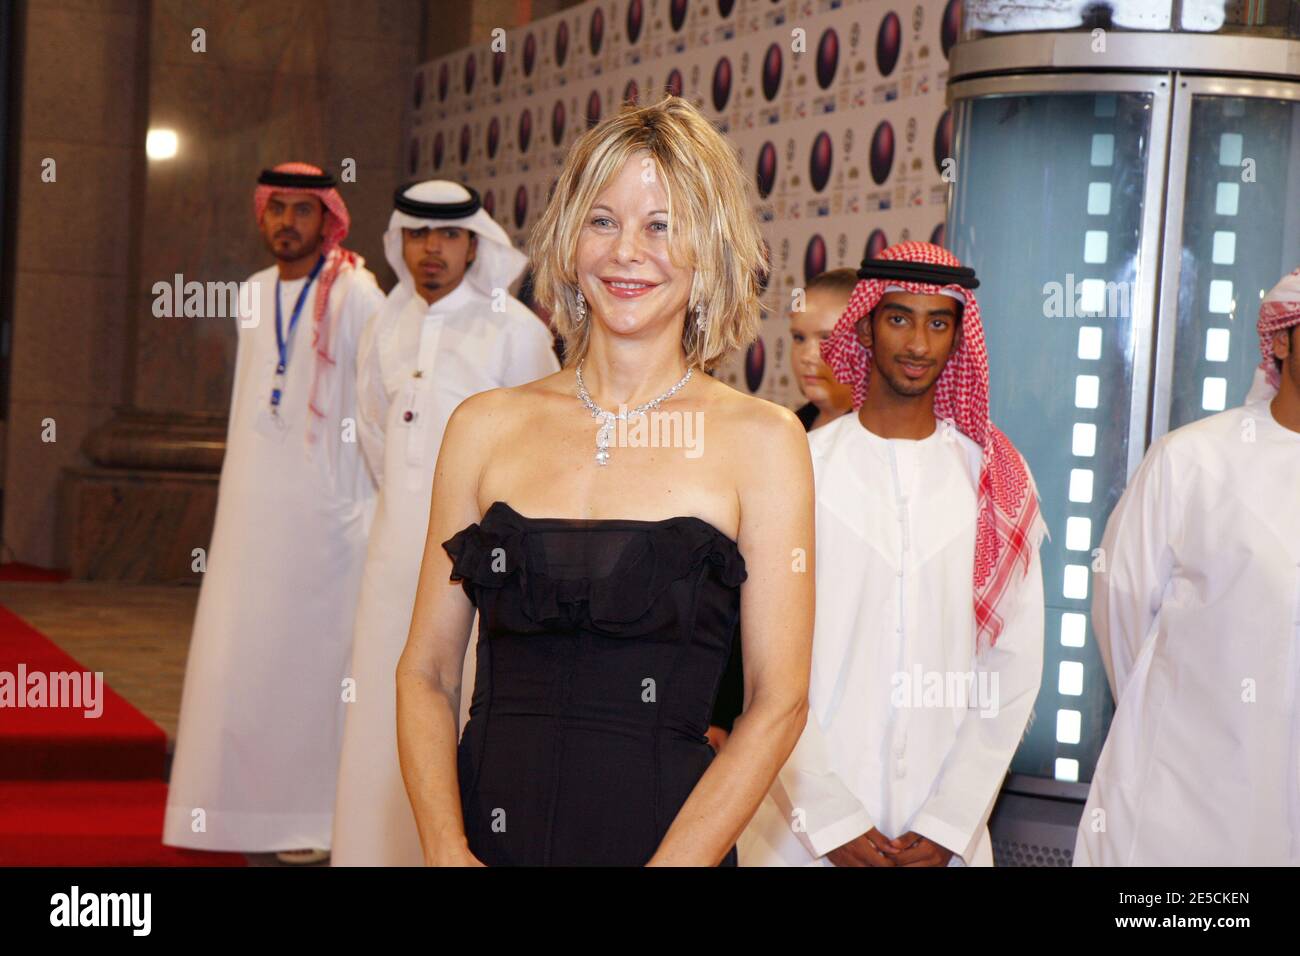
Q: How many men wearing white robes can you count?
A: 4